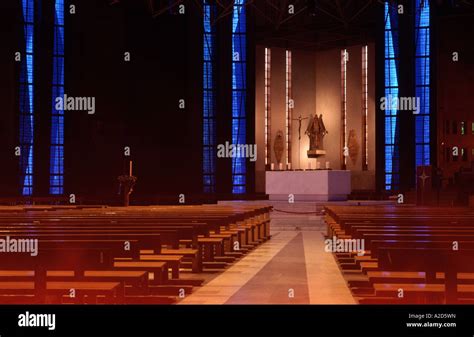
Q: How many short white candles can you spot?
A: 6